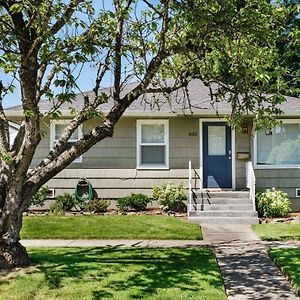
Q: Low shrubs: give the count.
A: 6